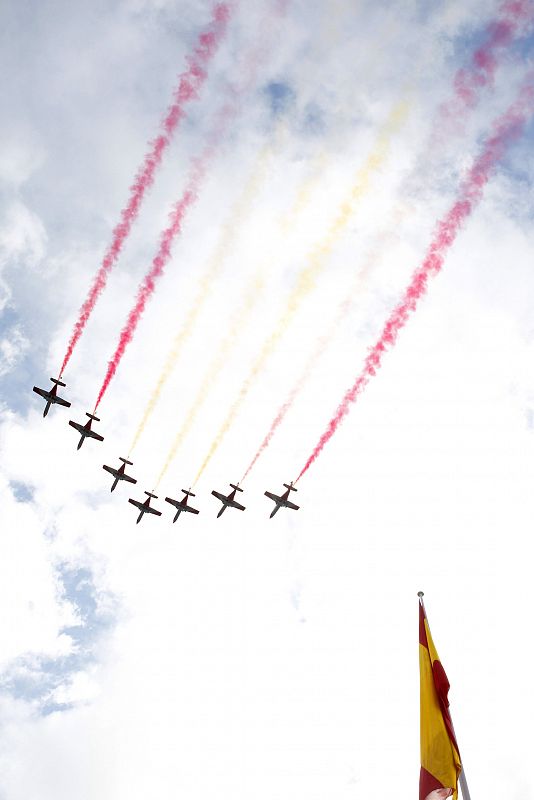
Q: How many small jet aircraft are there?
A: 7